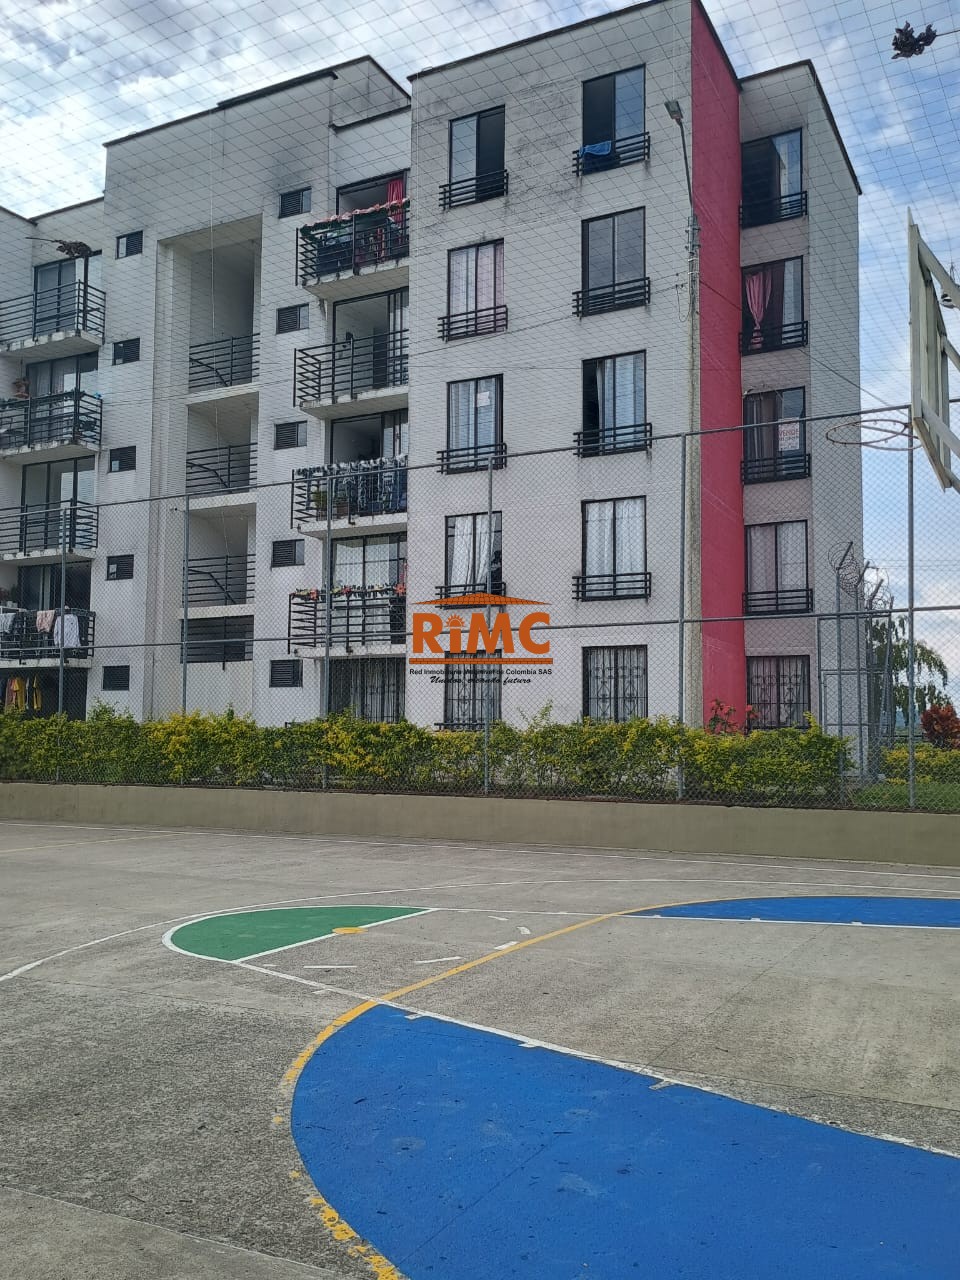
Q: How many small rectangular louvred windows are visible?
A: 10